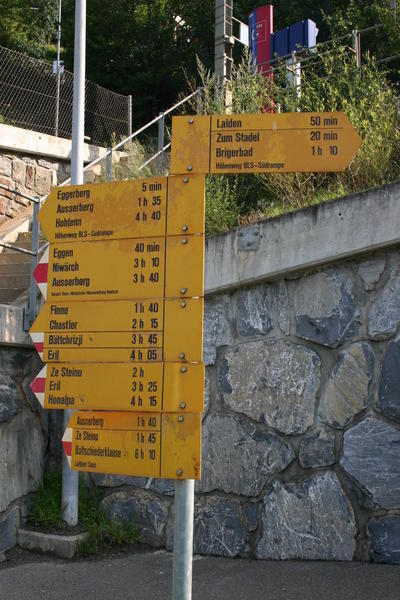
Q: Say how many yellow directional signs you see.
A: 6